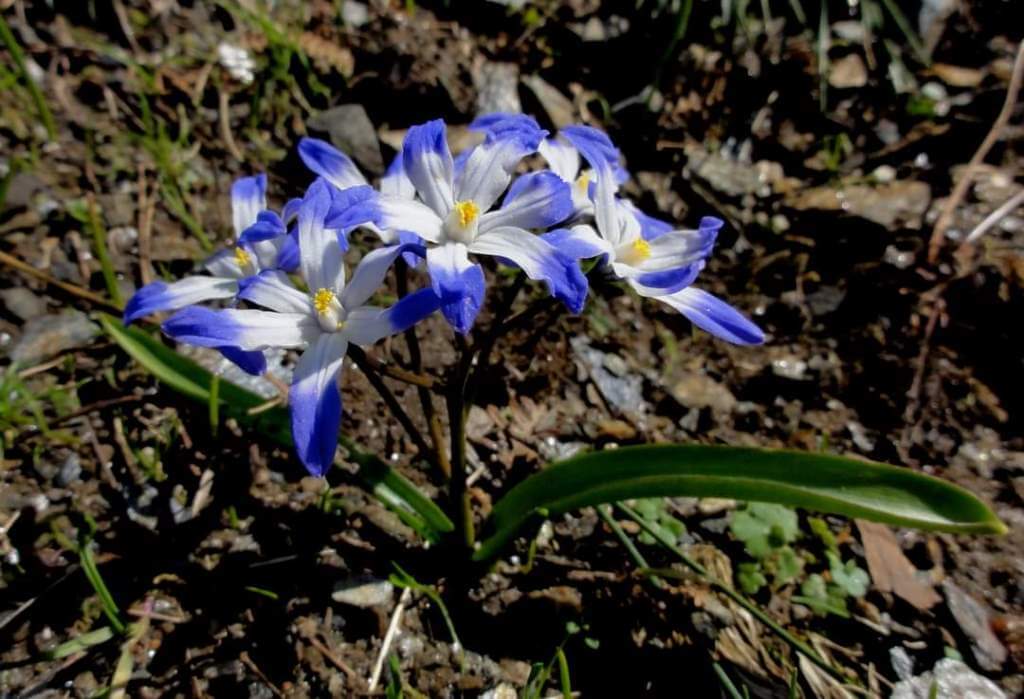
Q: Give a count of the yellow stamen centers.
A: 5